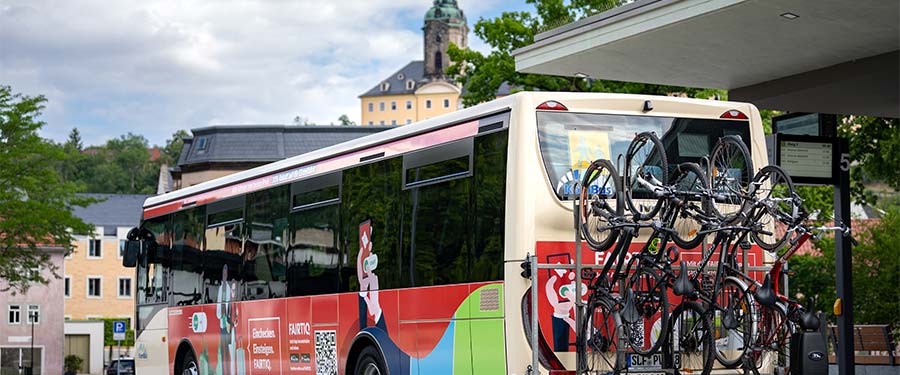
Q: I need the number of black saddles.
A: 5